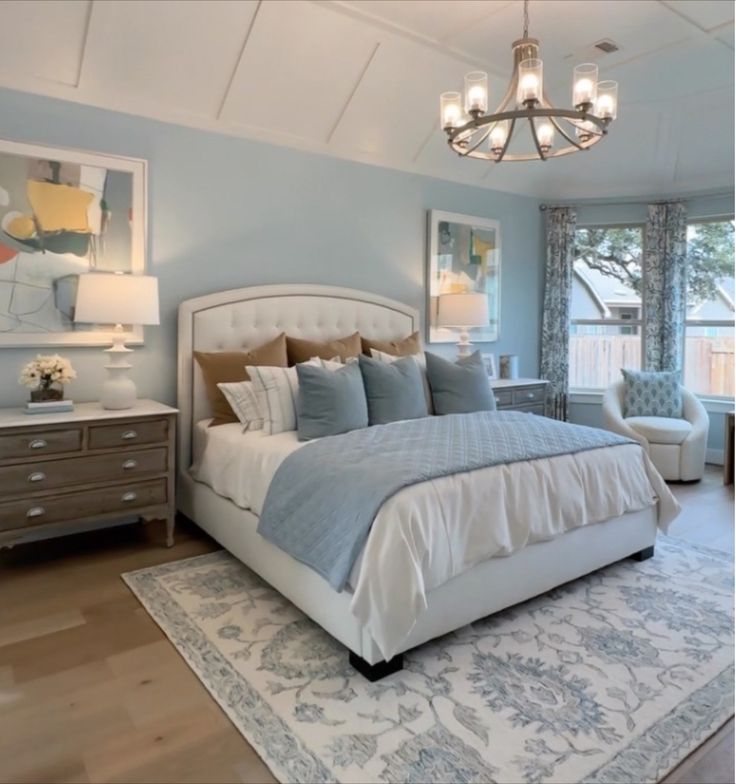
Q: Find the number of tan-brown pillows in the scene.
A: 3